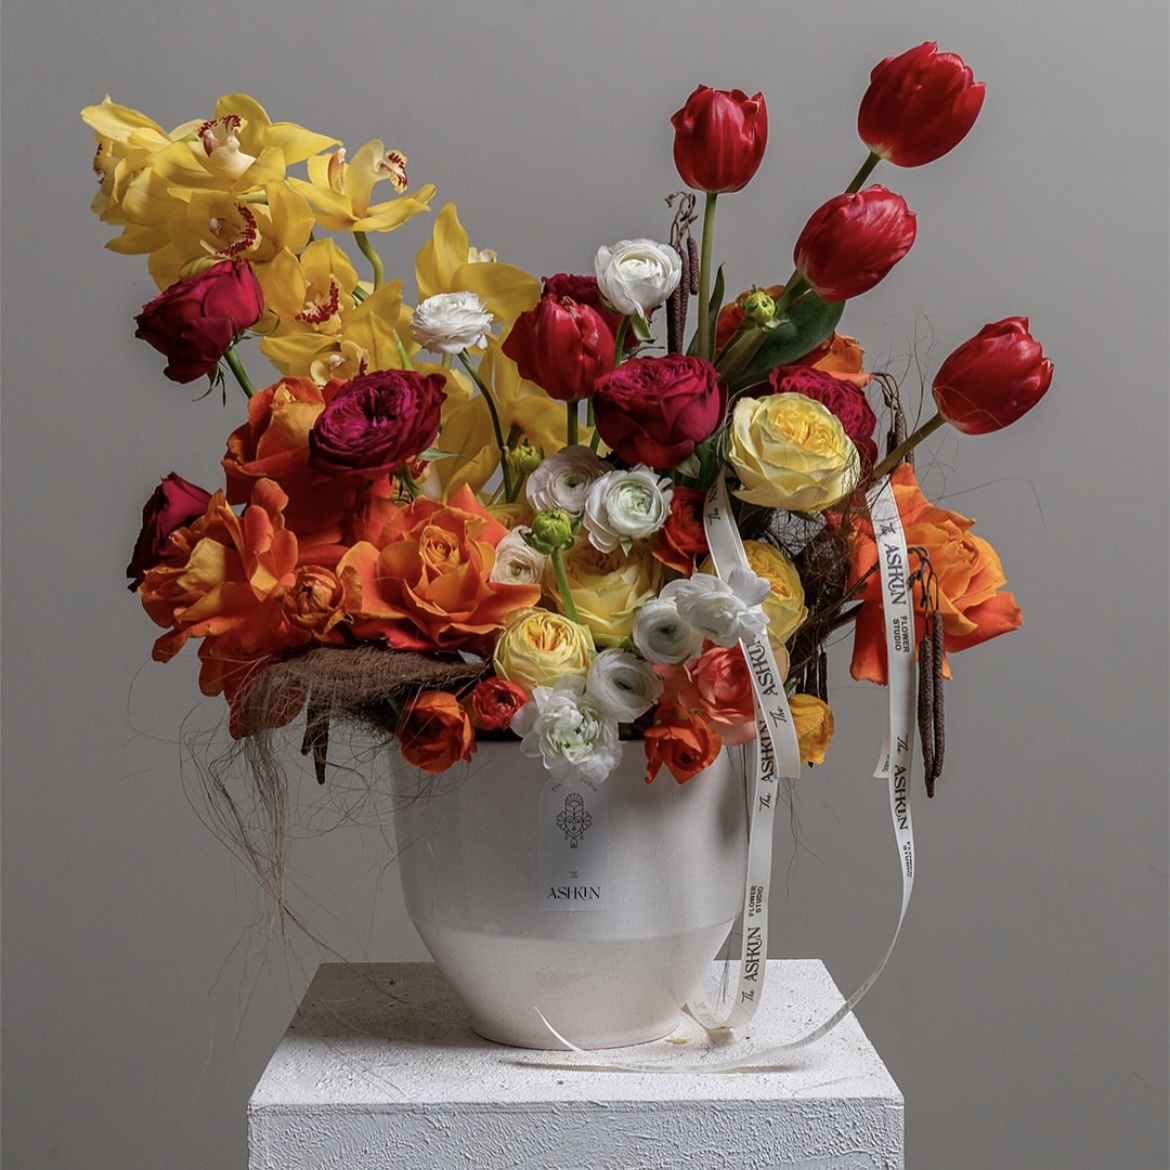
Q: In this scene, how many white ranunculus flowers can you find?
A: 9